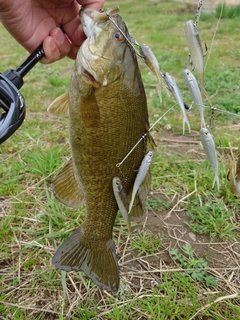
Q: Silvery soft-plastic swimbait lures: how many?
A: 7